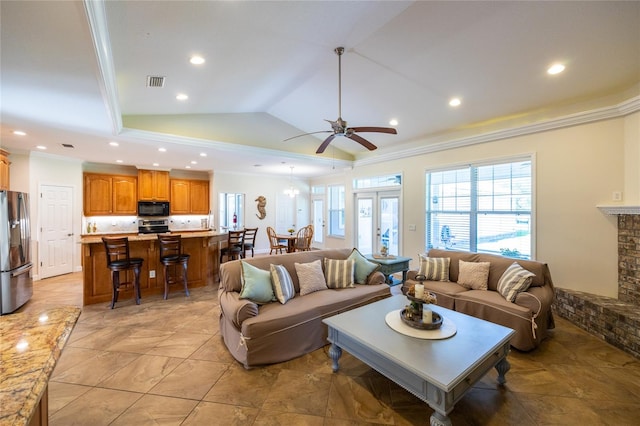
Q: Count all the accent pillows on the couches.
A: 8